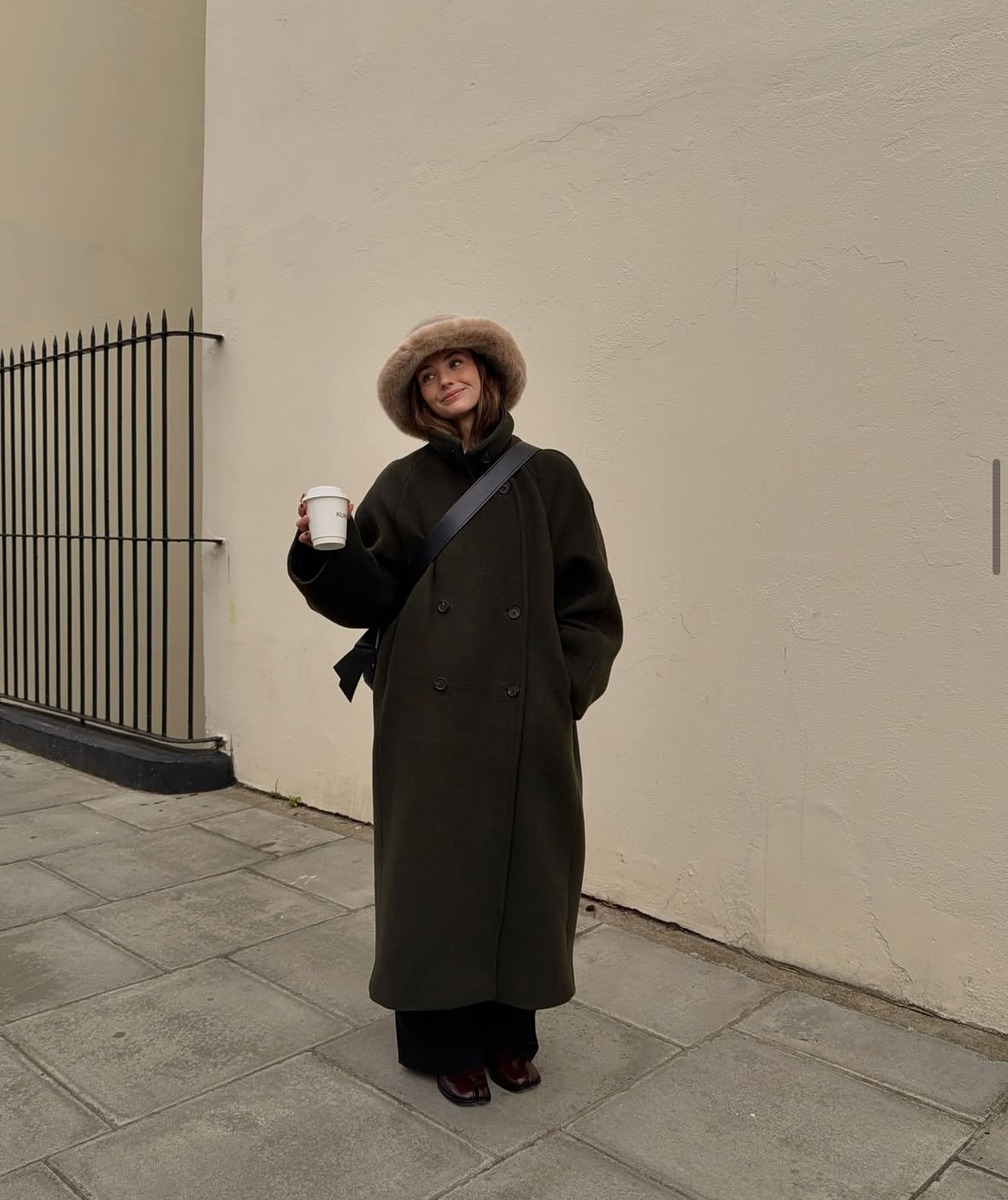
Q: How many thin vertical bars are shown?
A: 15